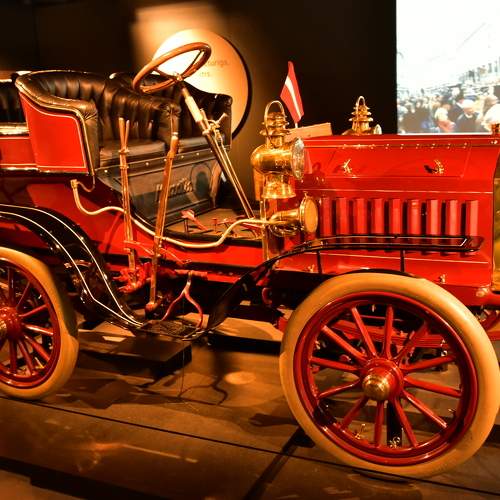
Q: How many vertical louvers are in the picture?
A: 9